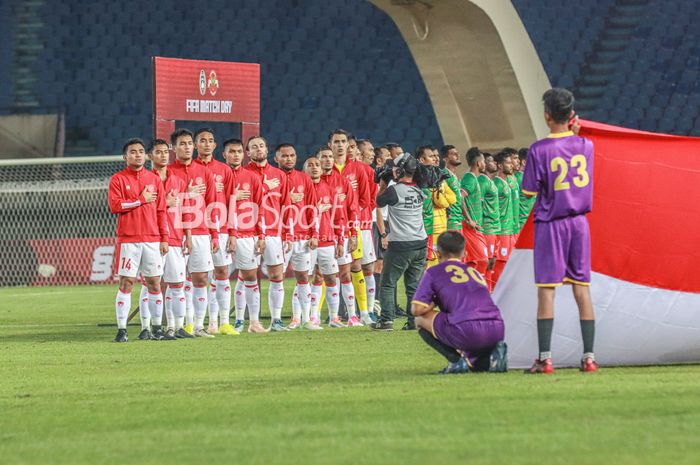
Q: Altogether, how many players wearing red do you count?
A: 11